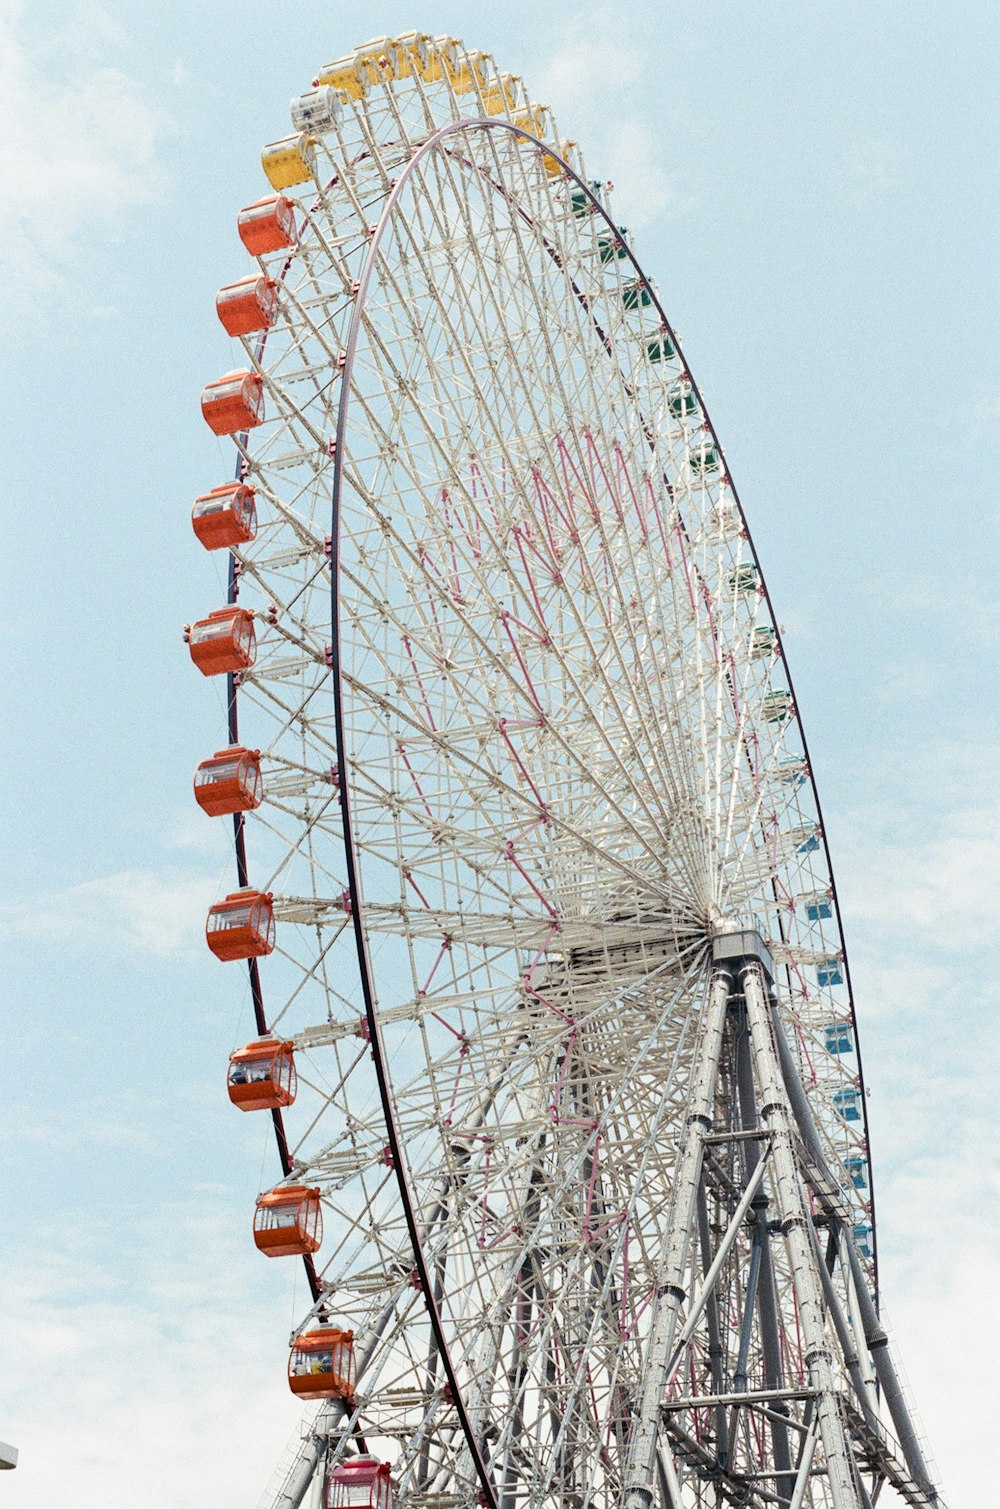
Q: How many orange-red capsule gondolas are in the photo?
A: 10